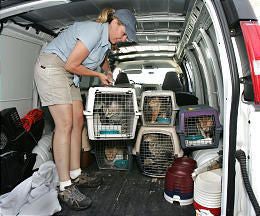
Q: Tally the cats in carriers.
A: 5